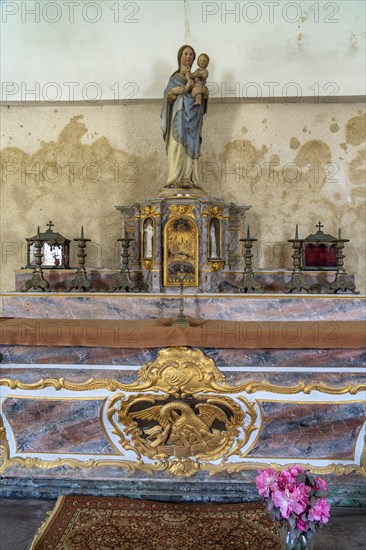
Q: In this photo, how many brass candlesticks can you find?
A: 6